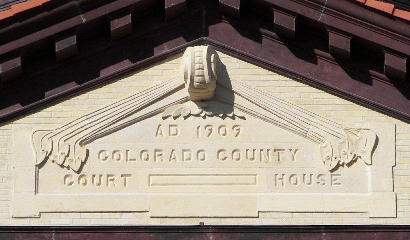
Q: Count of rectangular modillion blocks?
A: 8